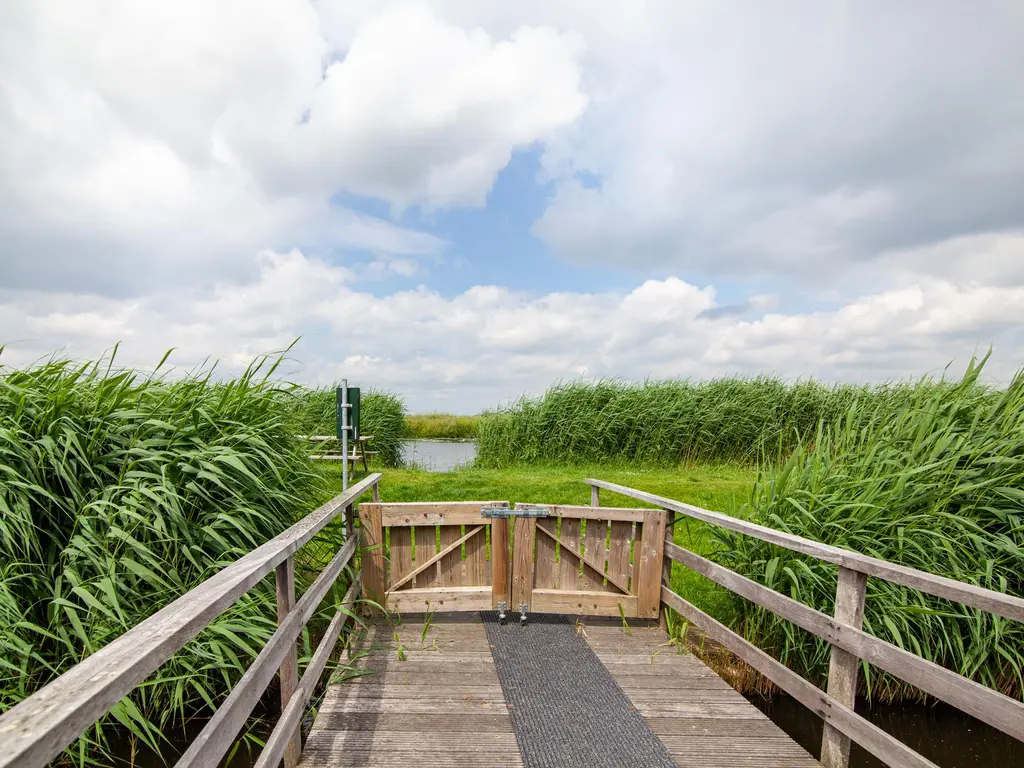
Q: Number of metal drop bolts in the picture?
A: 2